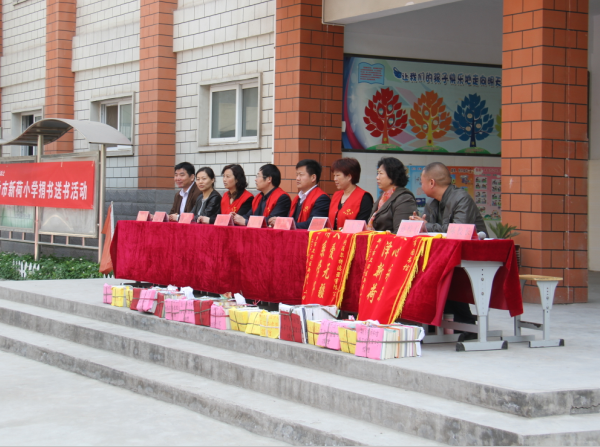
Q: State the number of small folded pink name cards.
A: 10